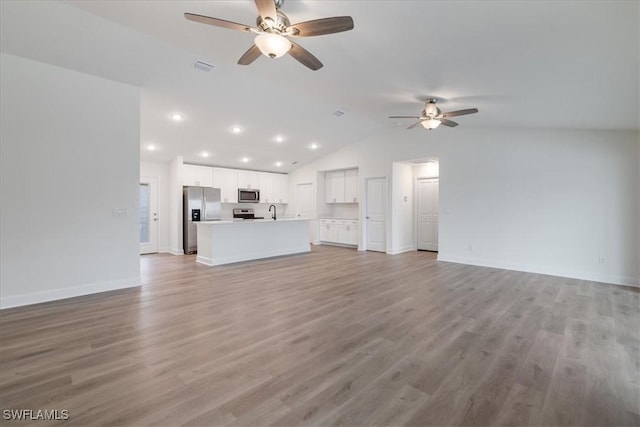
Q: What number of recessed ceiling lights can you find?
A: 8